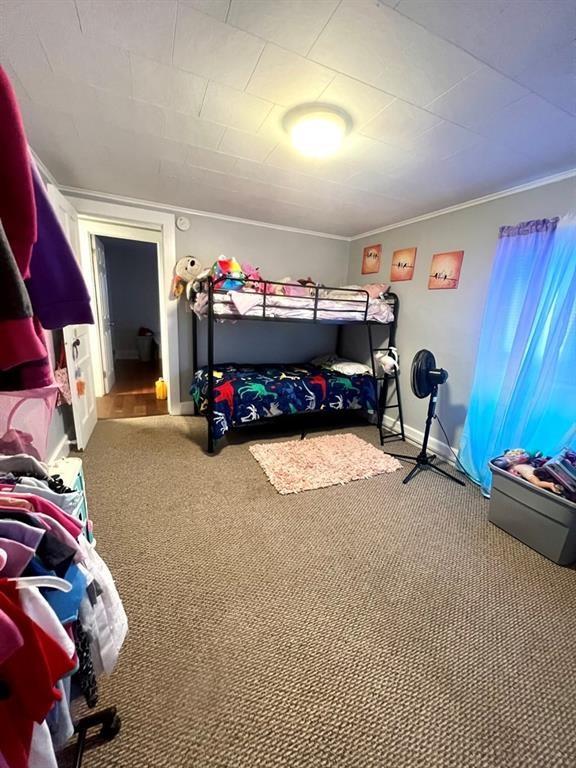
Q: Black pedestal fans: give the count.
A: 1